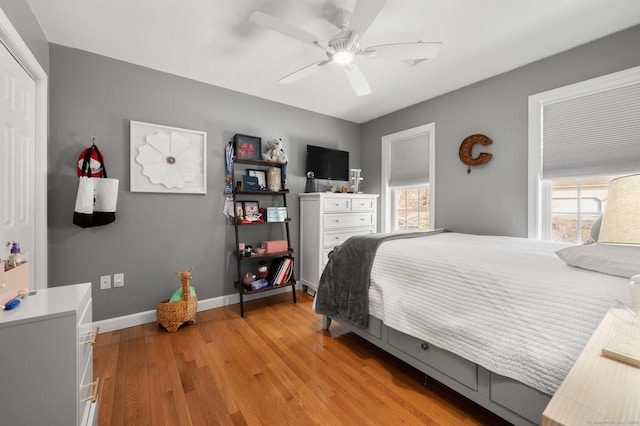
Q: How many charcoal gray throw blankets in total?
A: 1